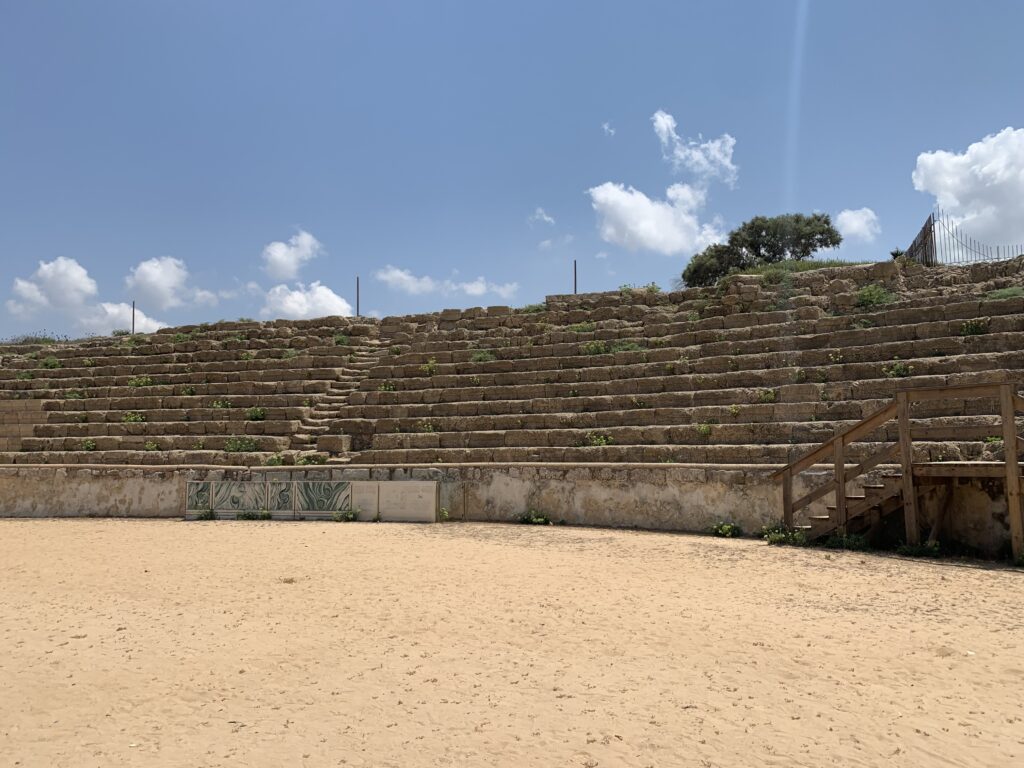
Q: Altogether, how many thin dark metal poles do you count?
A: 3